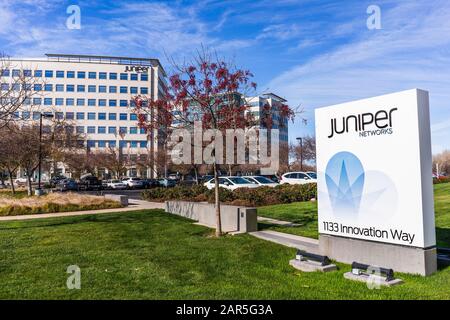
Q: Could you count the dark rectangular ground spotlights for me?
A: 2